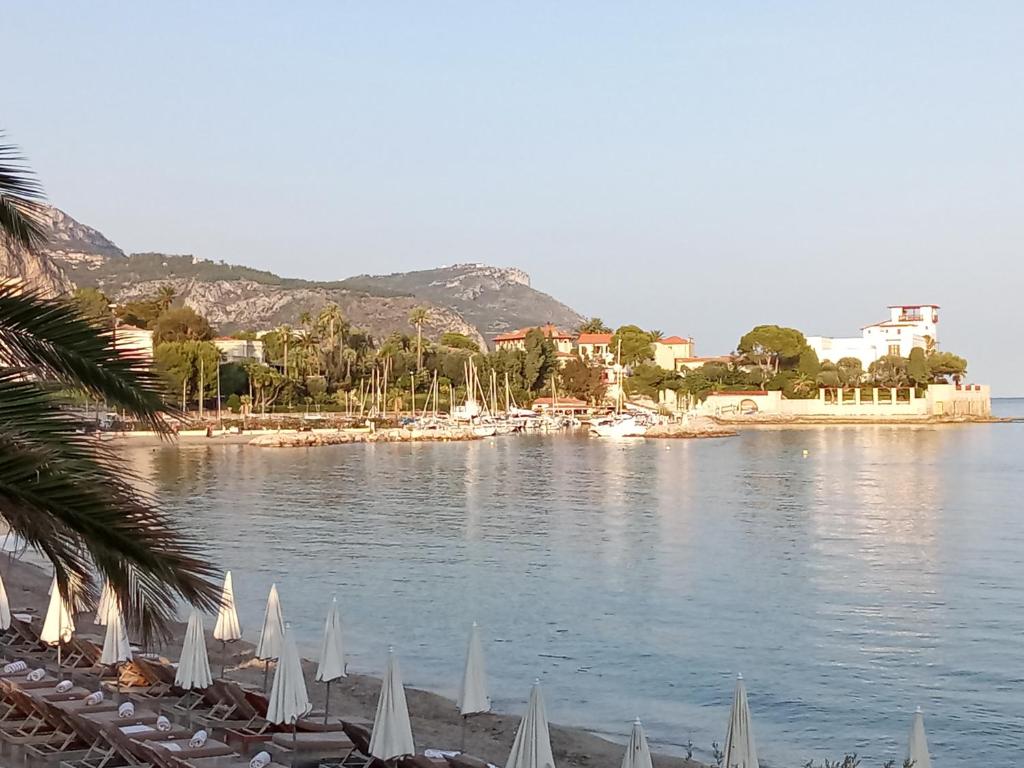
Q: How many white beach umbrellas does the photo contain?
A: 15